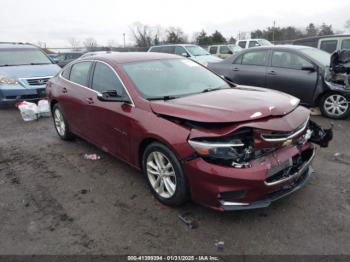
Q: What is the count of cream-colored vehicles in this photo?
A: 2